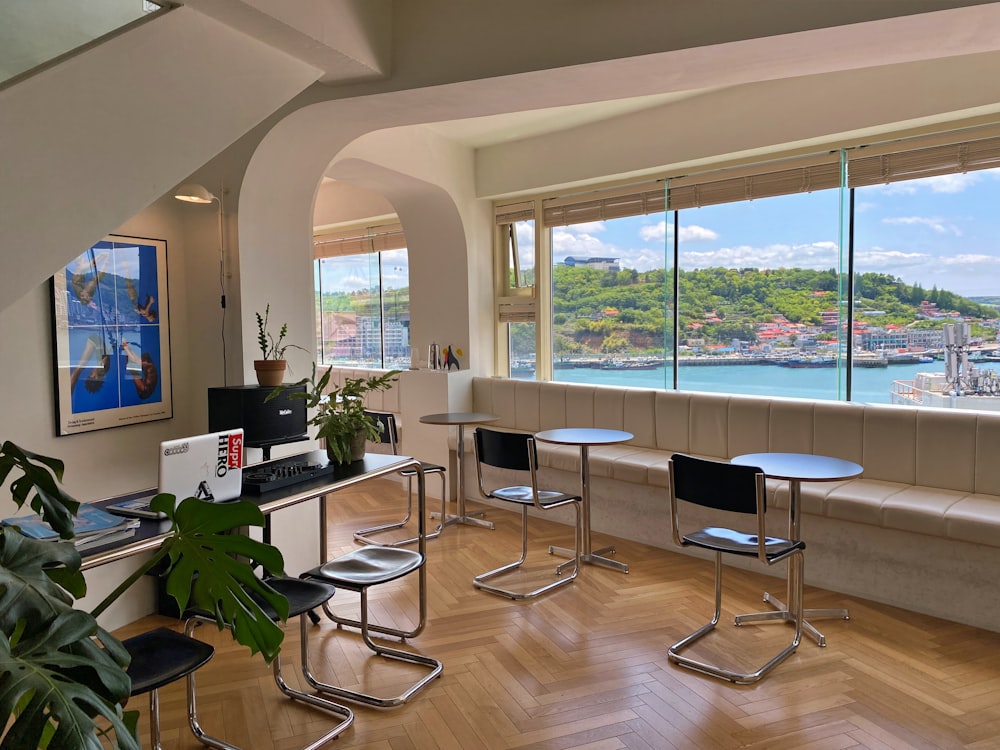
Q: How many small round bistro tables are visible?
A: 3